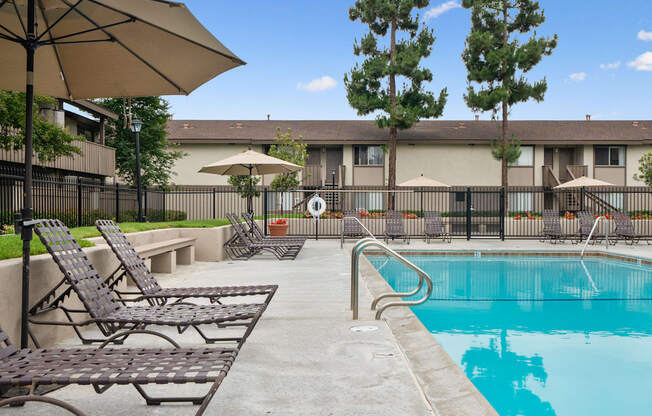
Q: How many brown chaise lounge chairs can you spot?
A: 13